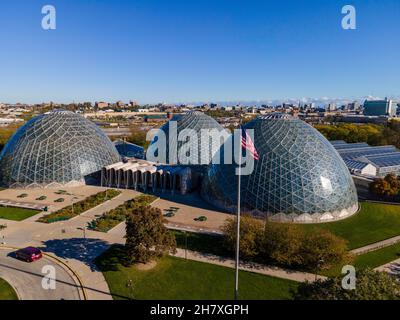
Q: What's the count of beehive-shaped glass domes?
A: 3